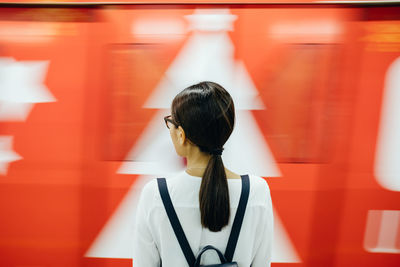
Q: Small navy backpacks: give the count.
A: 1